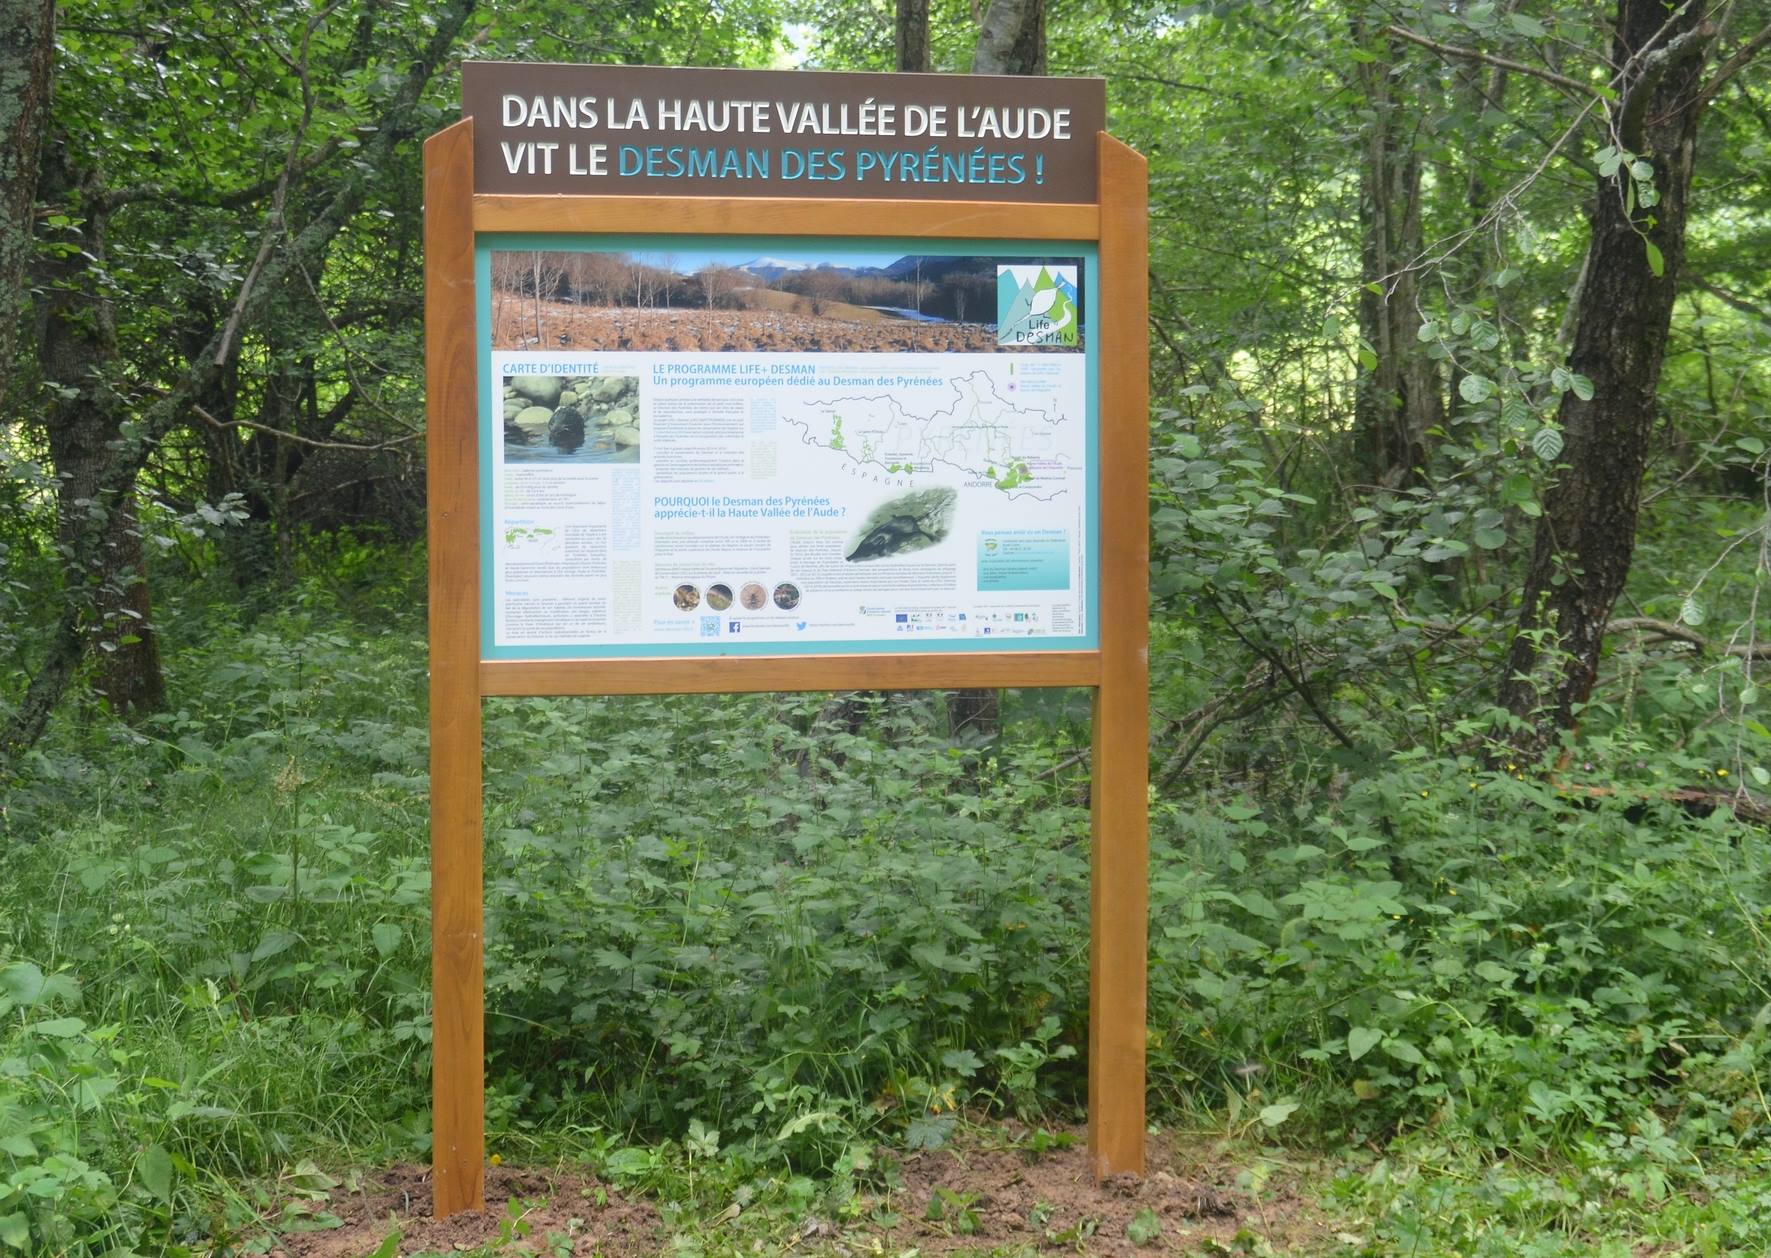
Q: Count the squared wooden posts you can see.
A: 2